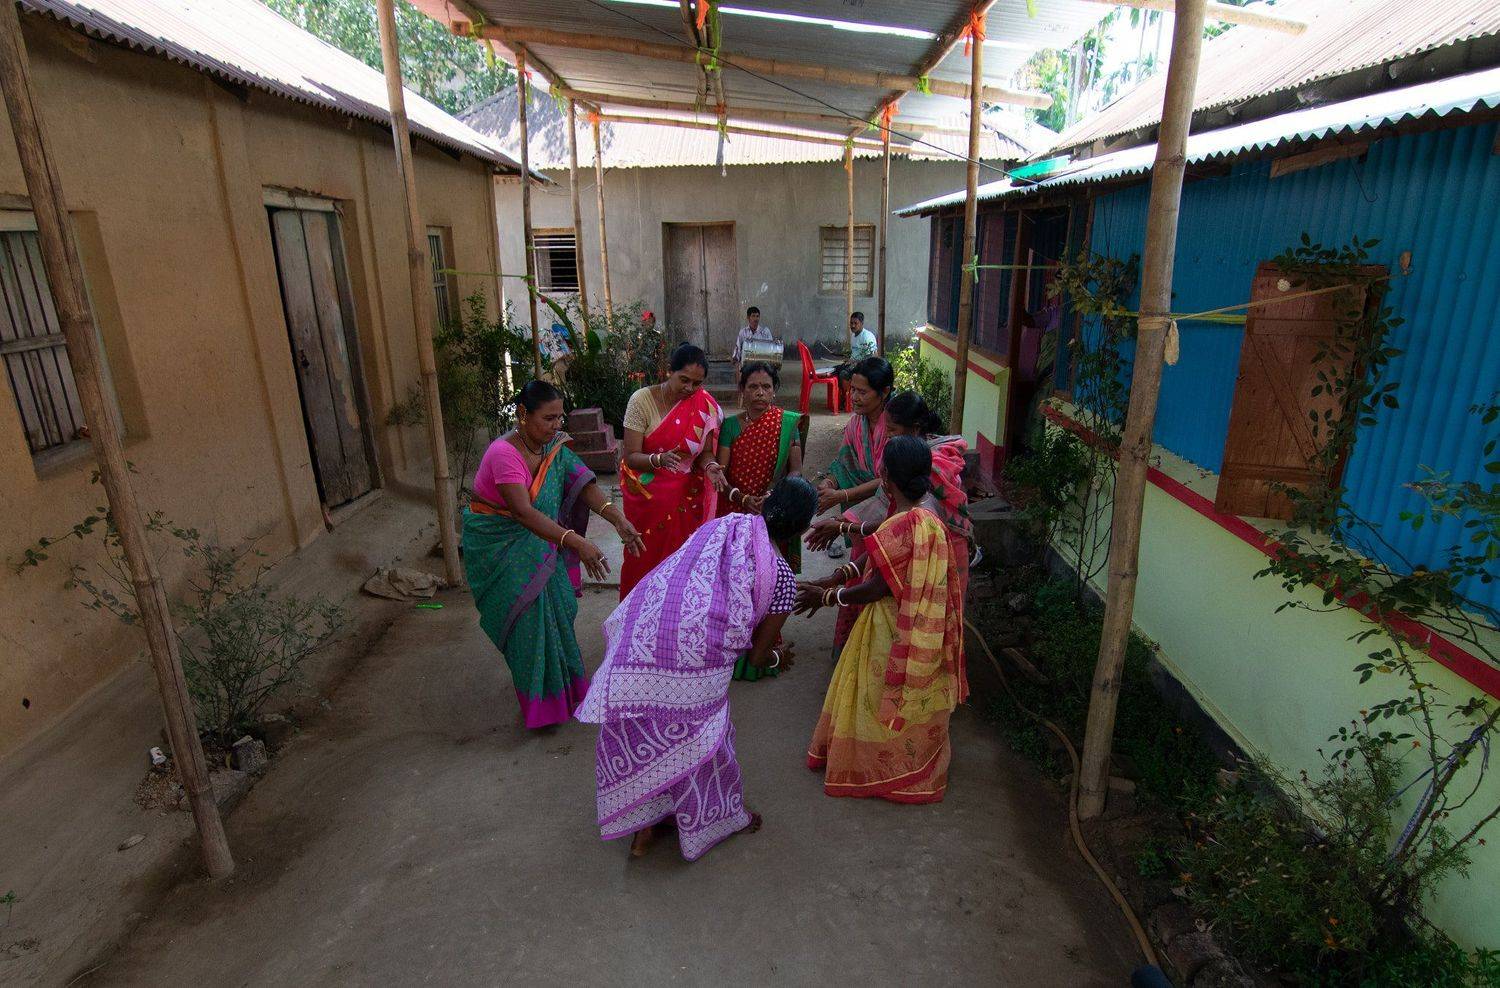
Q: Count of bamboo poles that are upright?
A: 9